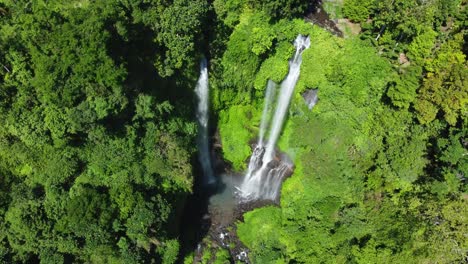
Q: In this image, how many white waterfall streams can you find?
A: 3